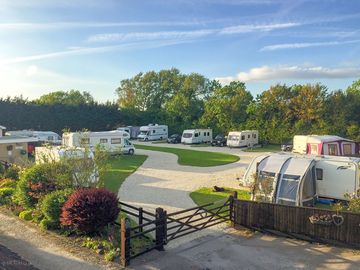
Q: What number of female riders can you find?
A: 0